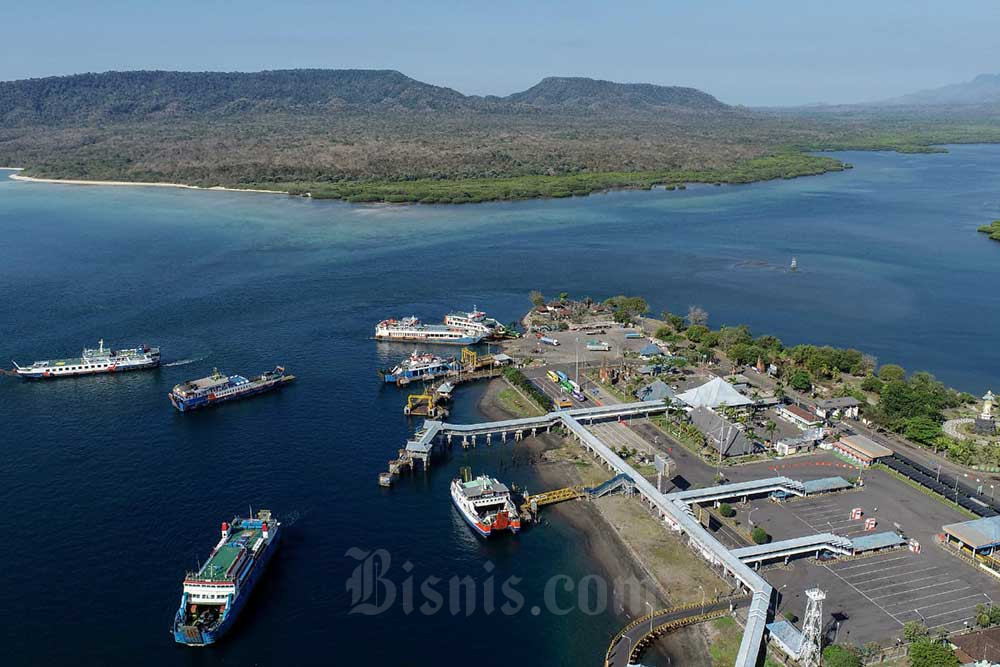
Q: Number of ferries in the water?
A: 7